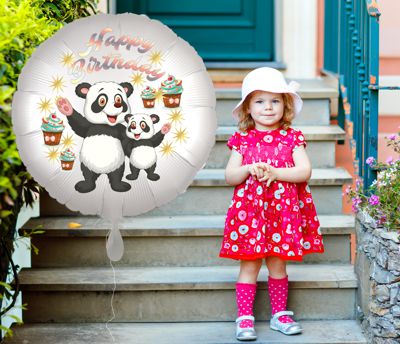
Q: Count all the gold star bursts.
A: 11